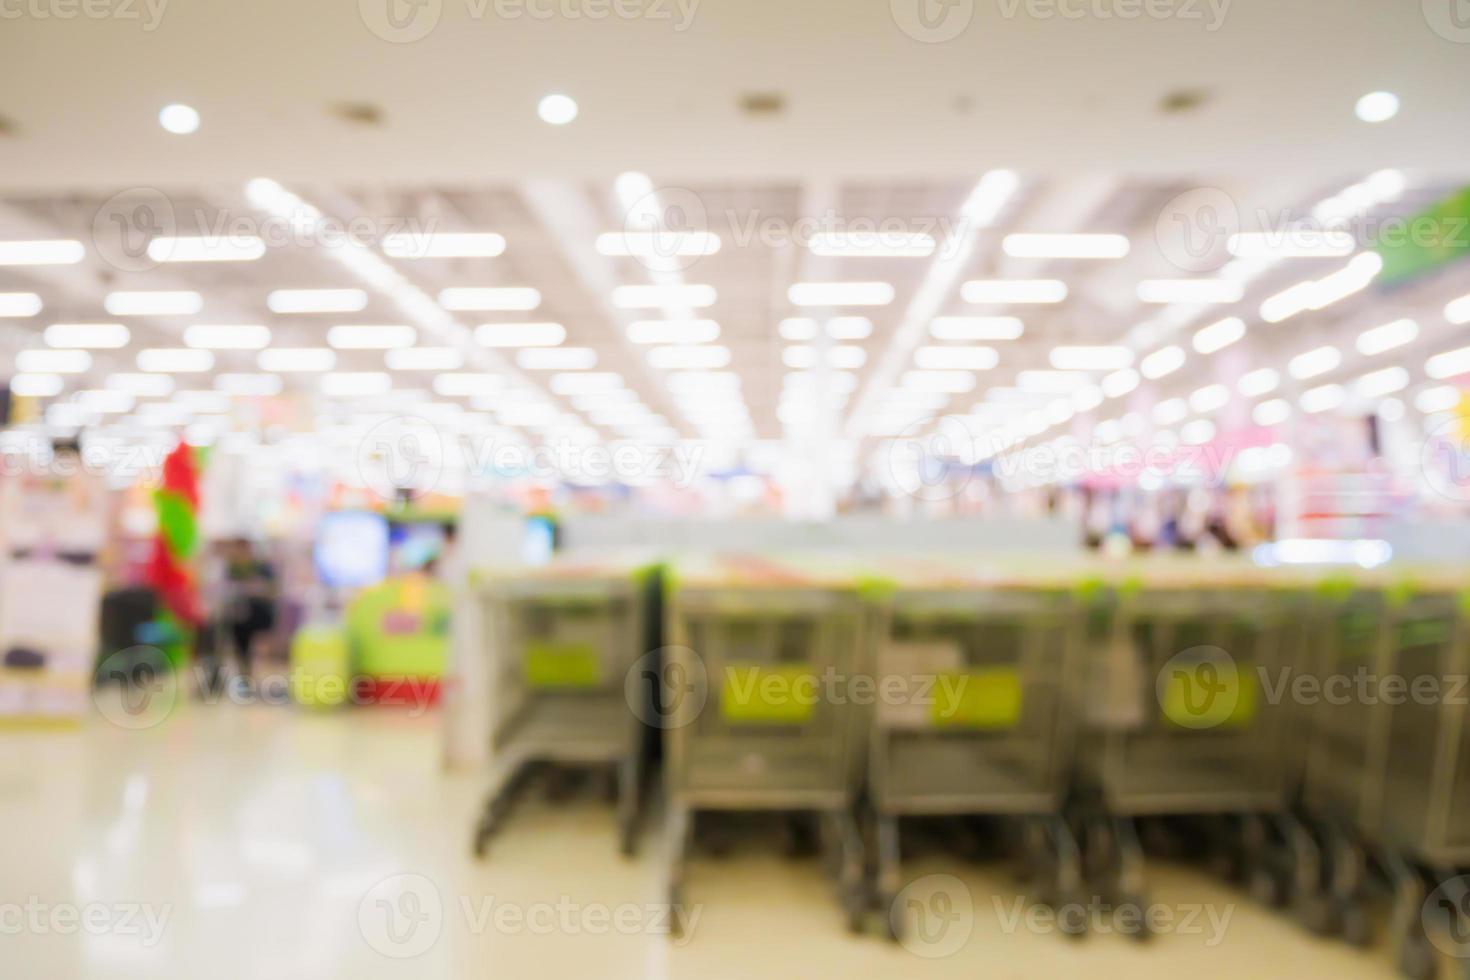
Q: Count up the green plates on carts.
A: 4